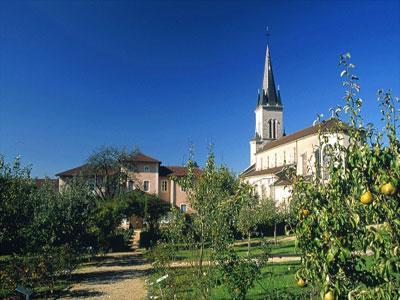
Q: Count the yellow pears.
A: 5